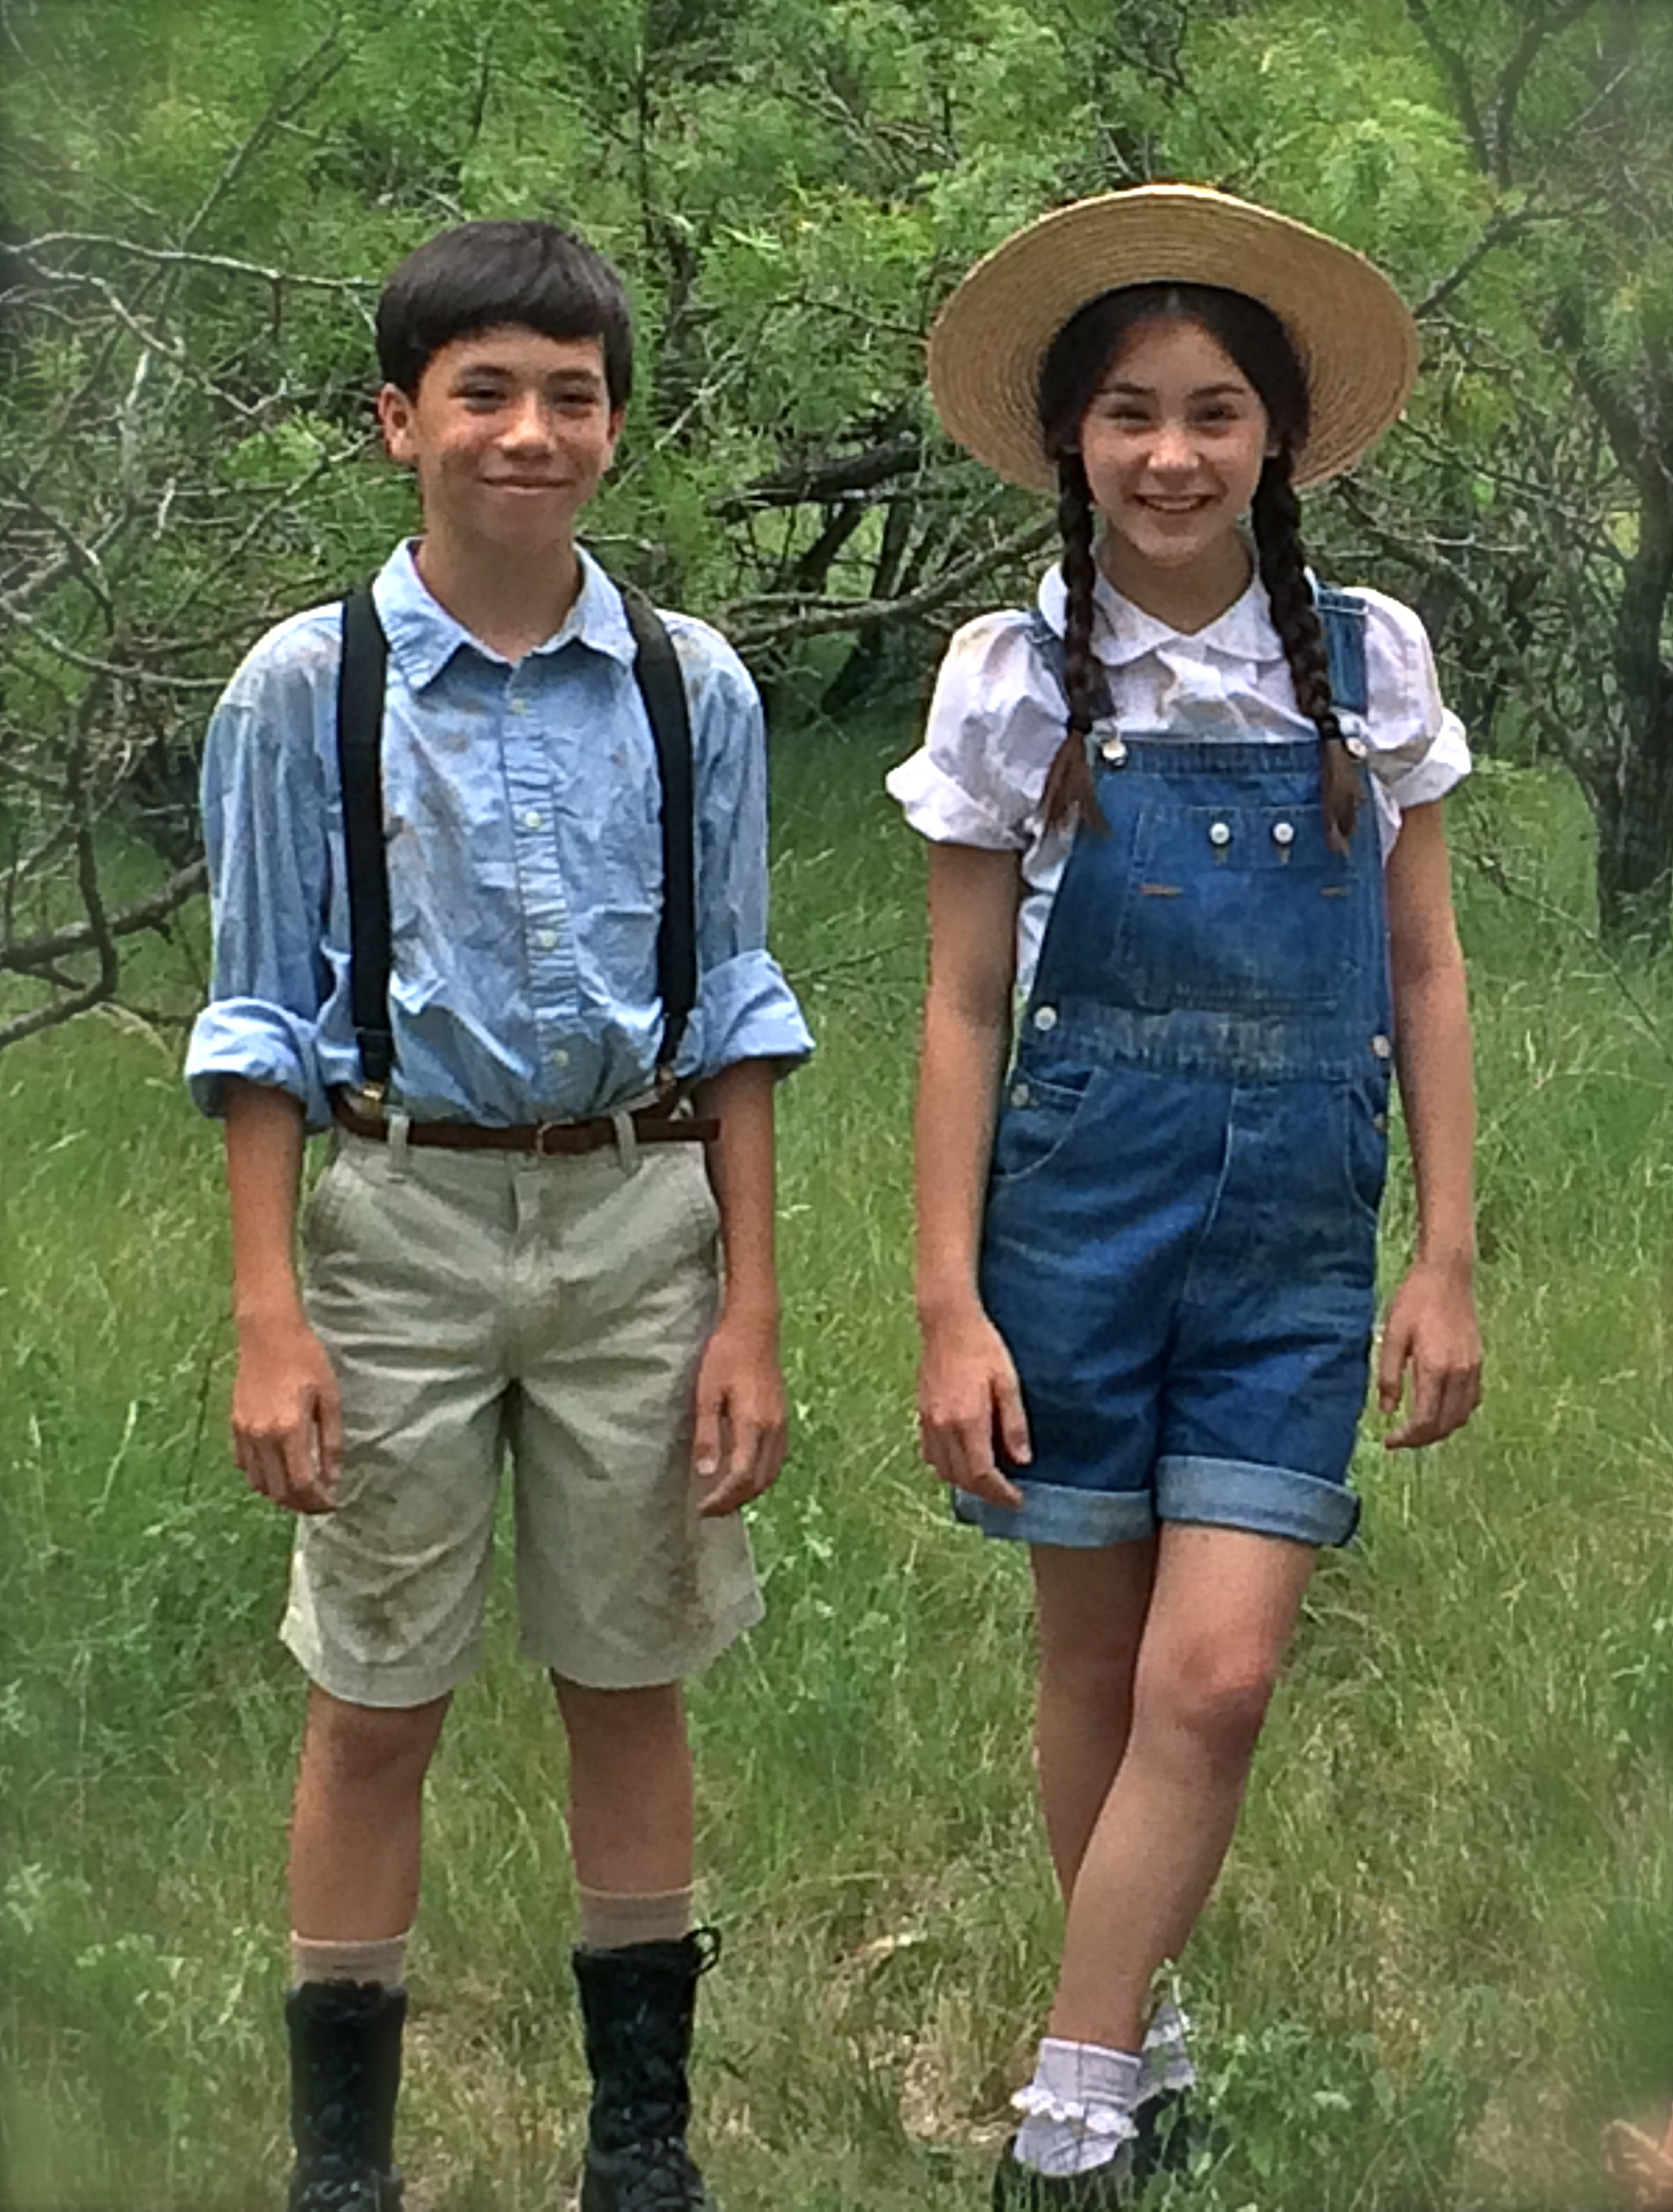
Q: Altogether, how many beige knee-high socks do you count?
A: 2